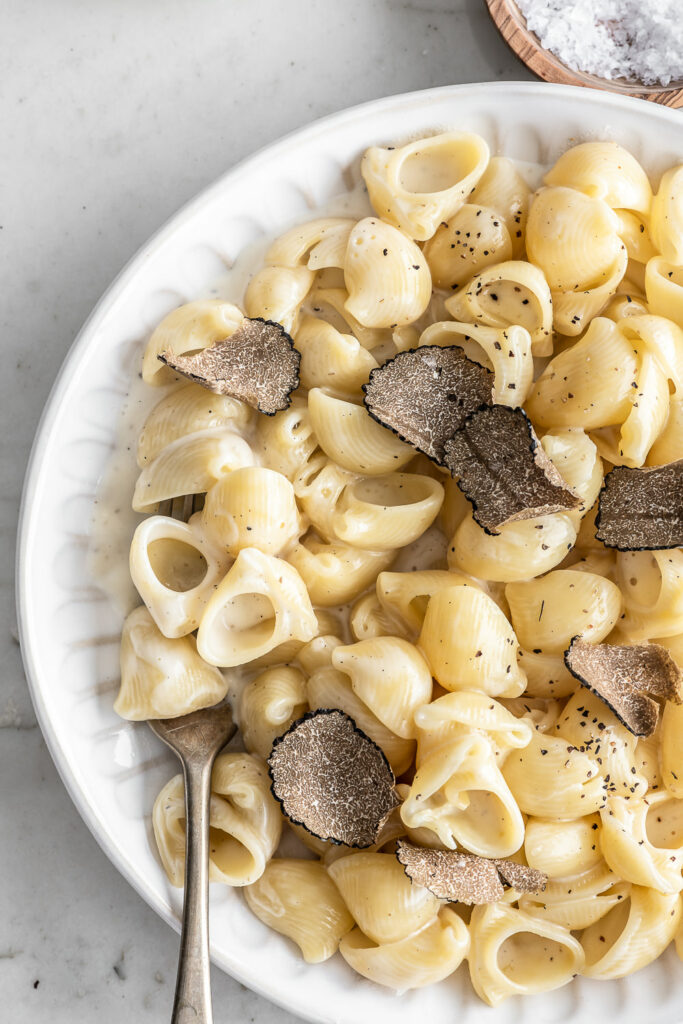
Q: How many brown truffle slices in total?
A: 7